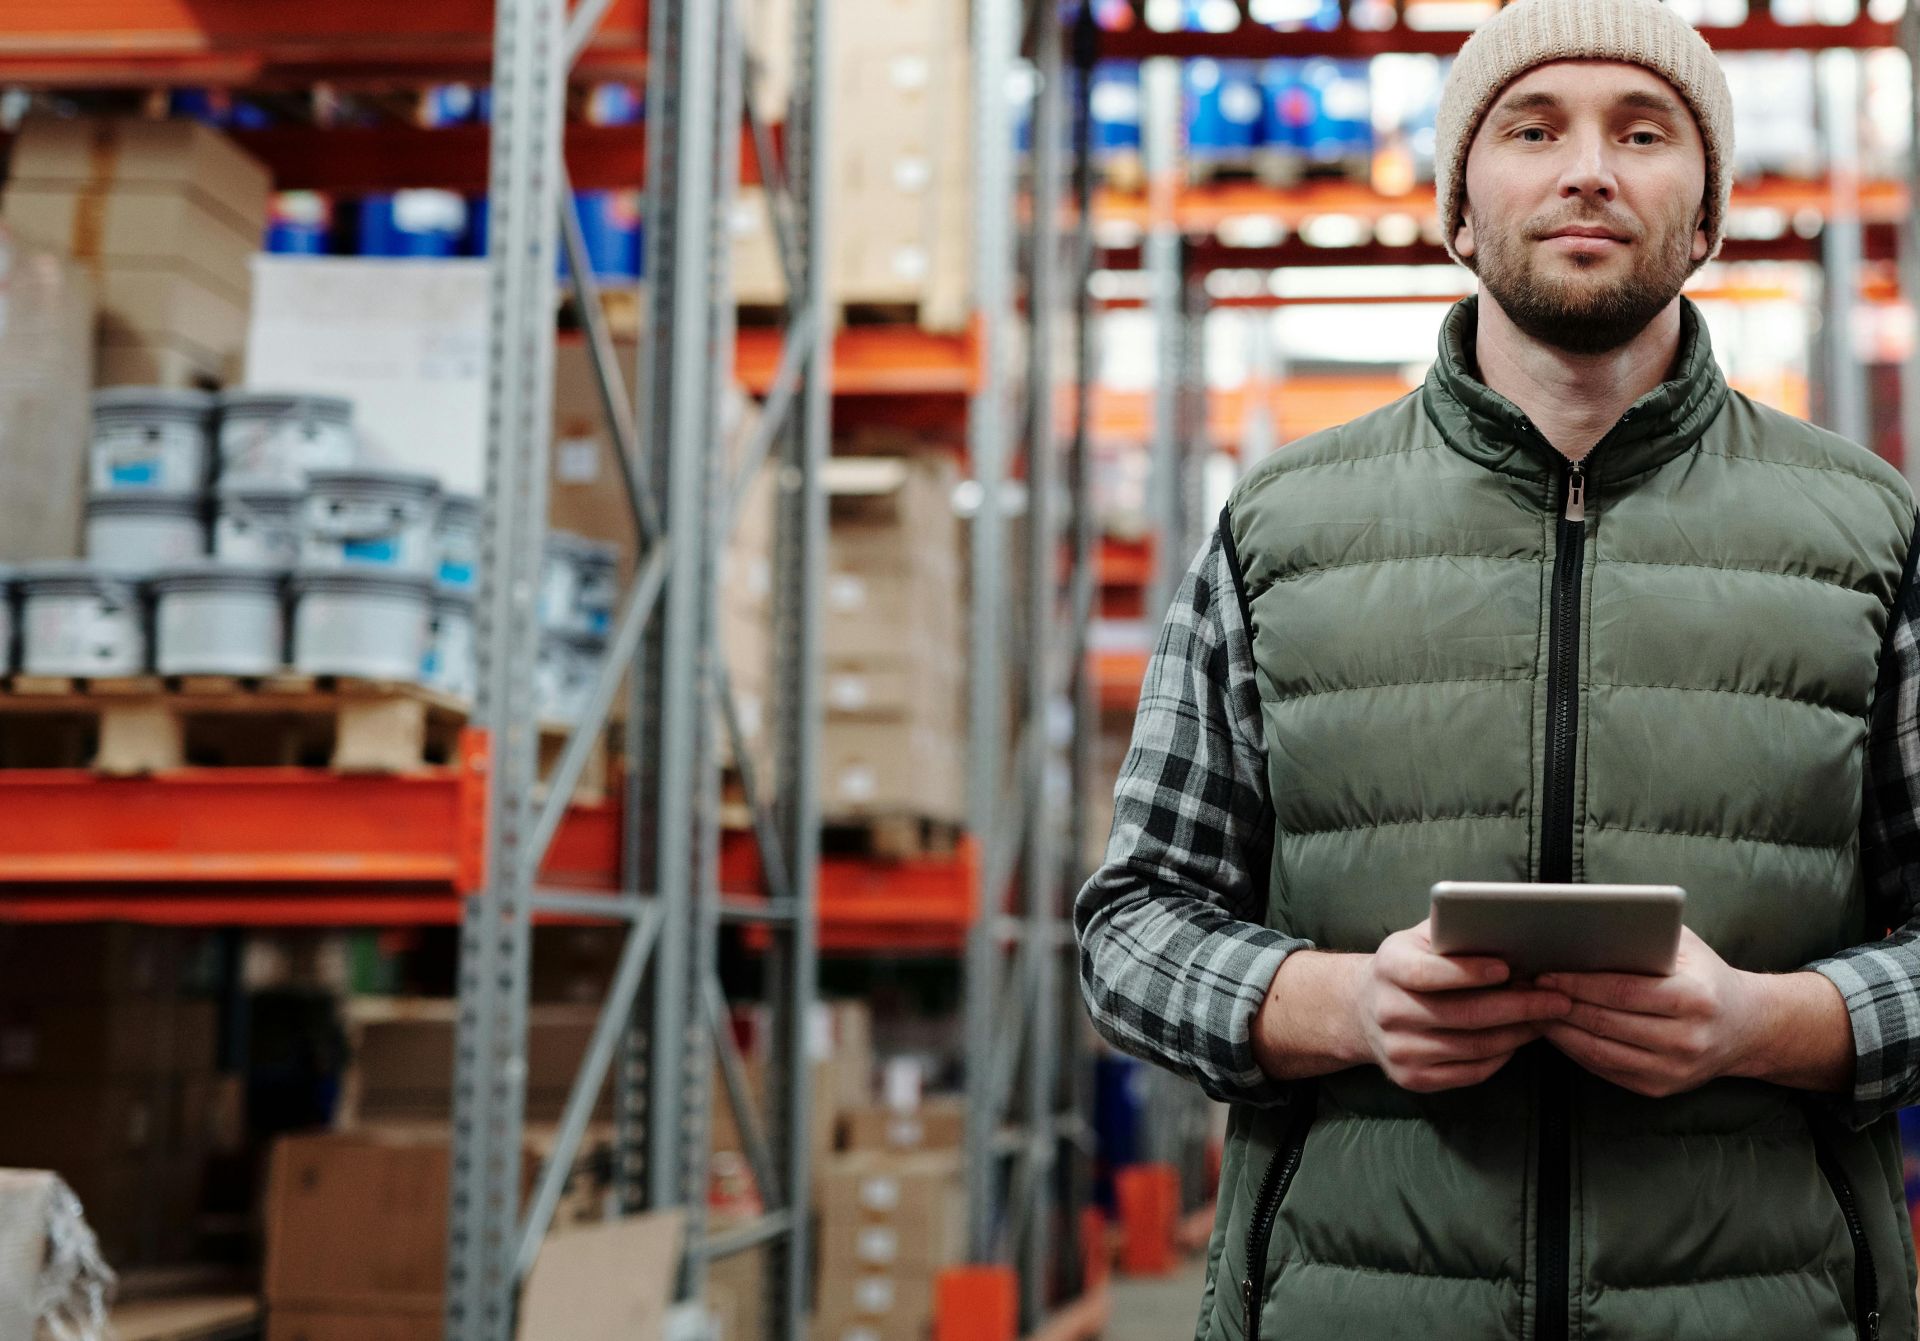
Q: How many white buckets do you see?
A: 13